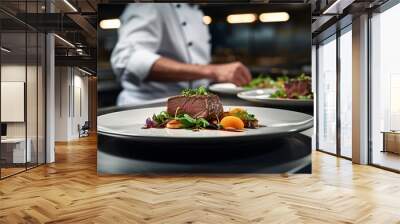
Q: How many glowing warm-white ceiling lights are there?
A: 4